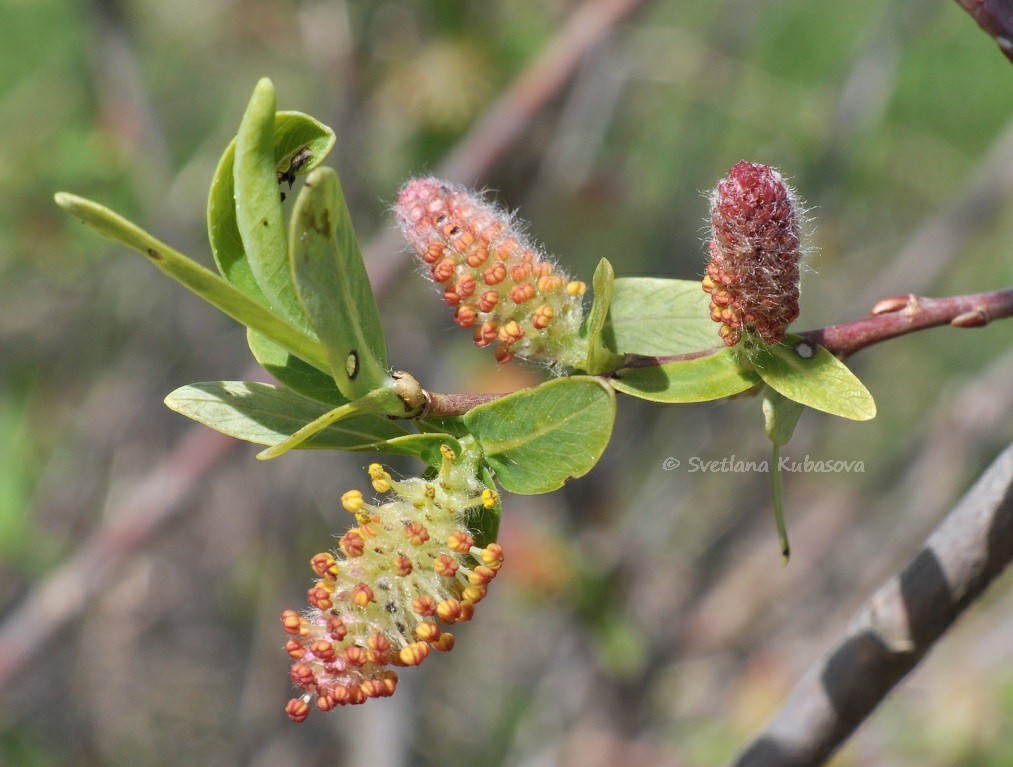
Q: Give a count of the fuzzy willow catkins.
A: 3